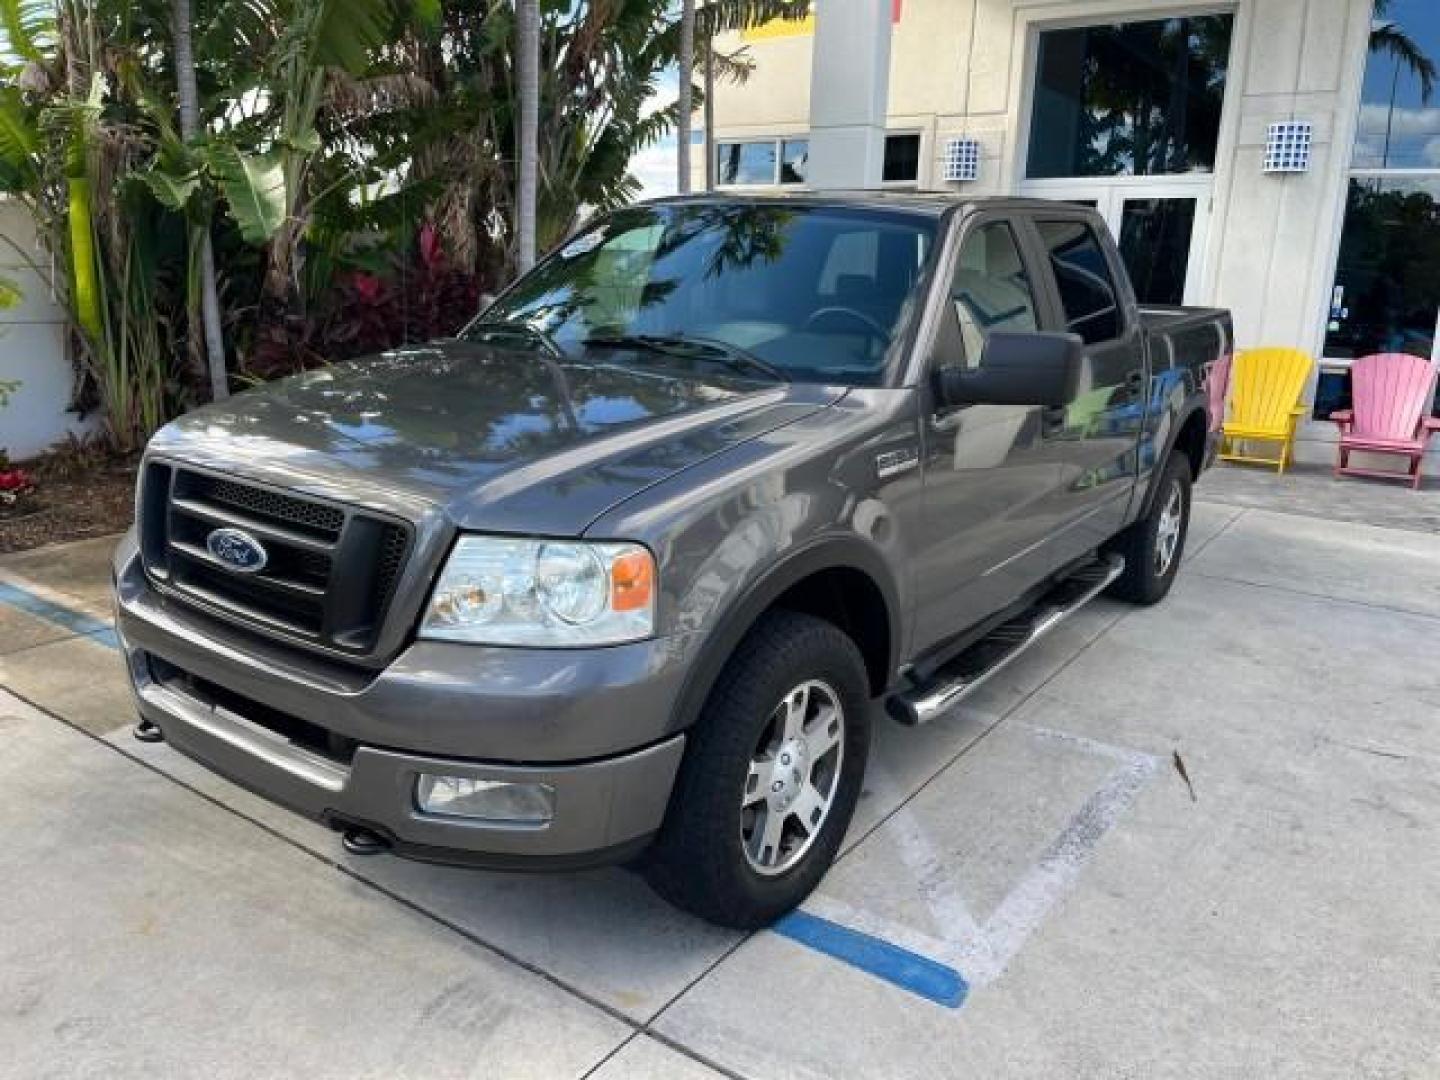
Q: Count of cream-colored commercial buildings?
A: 1